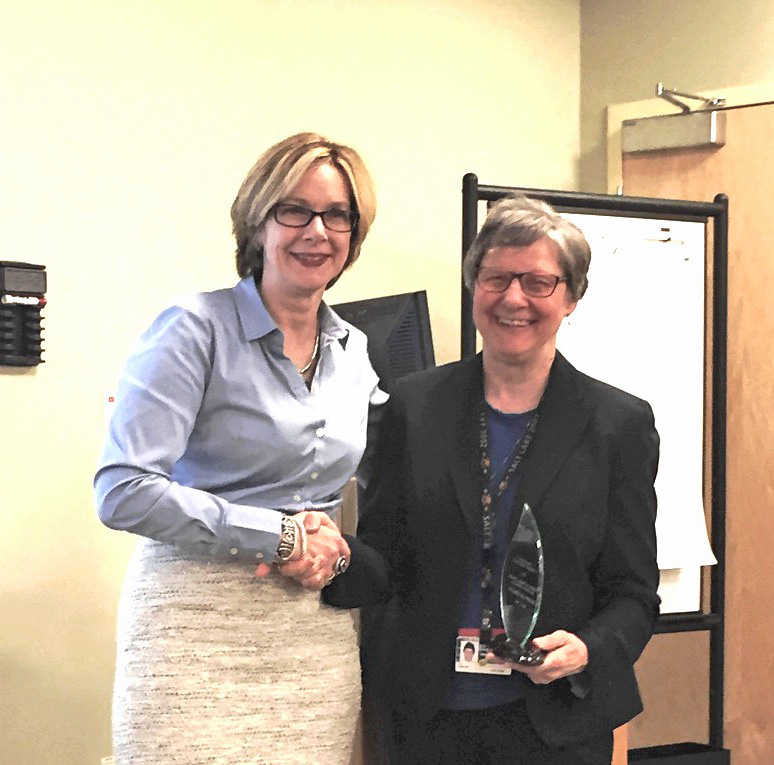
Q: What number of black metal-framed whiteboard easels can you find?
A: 1